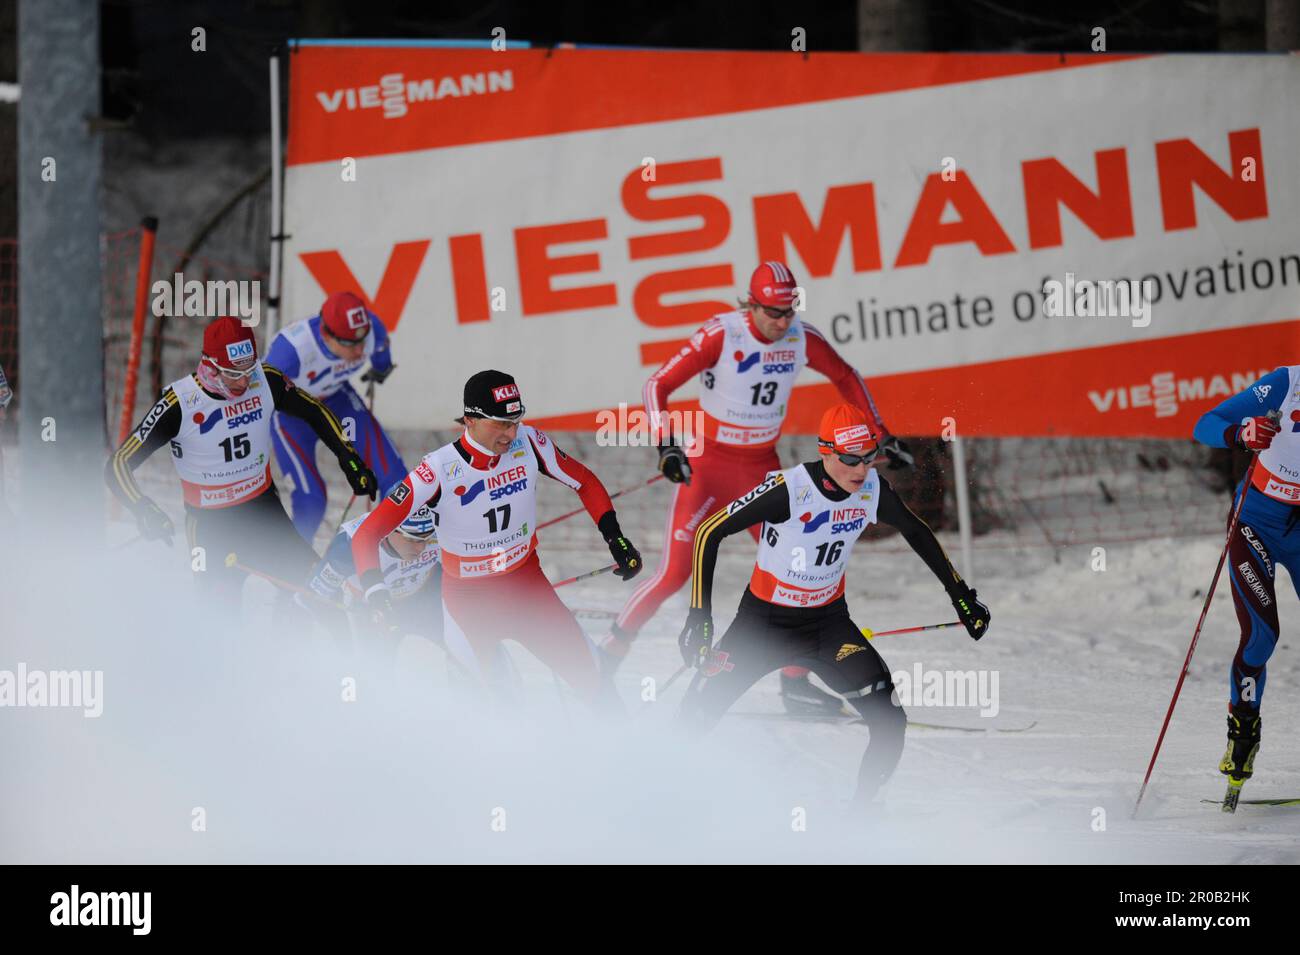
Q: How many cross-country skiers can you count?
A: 7